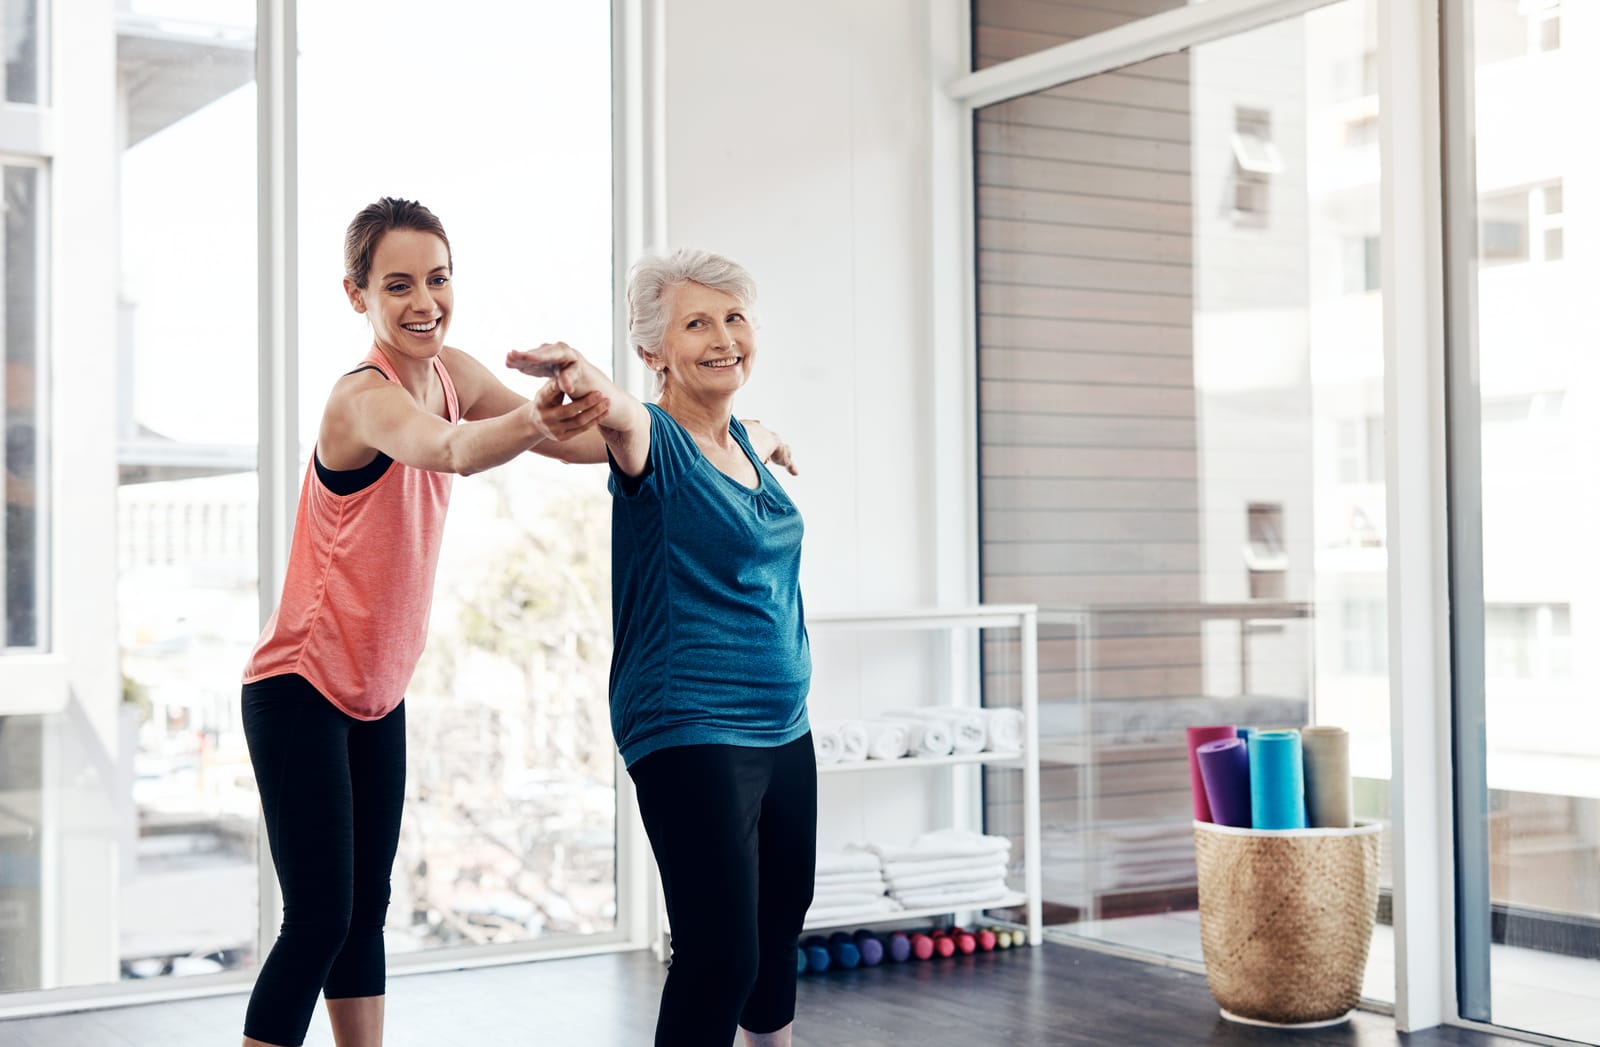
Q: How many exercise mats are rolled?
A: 5